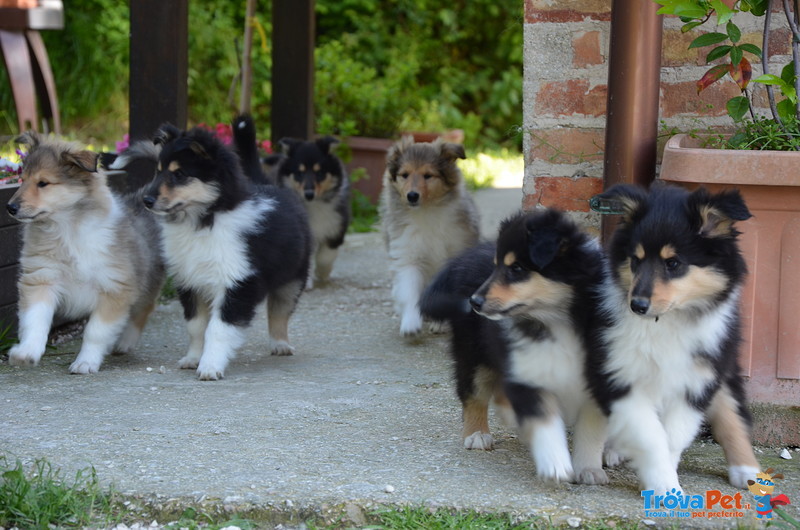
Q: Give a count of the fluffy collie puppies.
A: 6